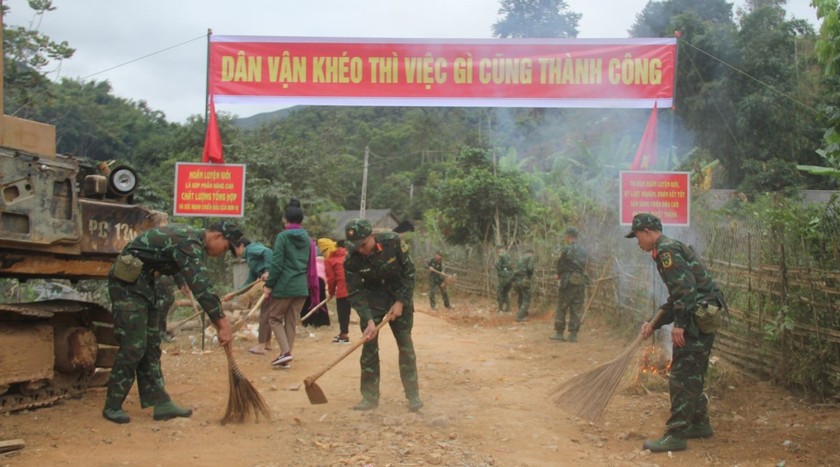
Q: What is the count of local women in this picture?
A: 4